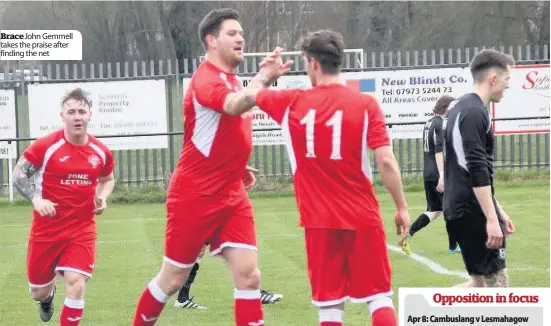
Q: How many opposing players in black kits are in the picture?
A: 2